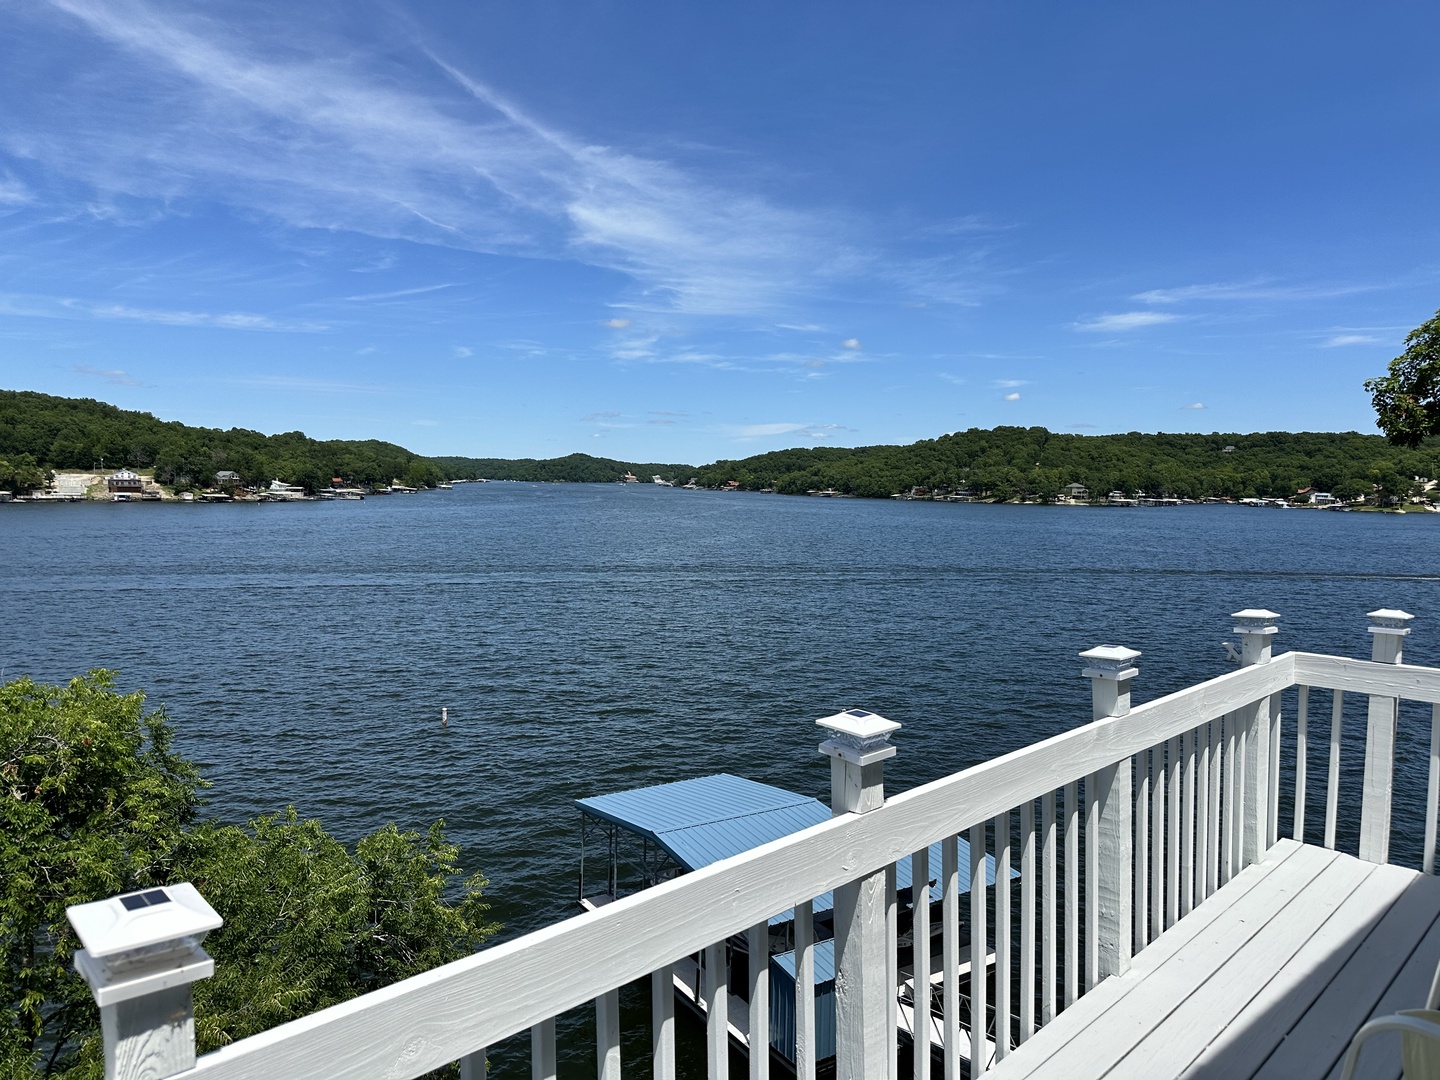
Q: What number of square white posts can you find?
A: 5